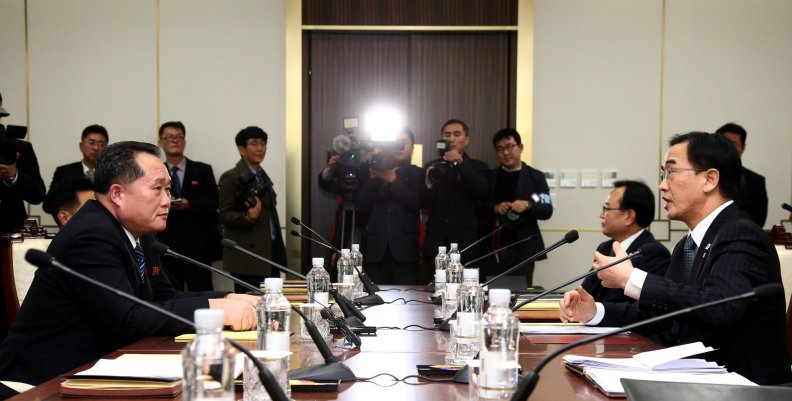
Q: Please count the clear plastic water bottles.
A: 10